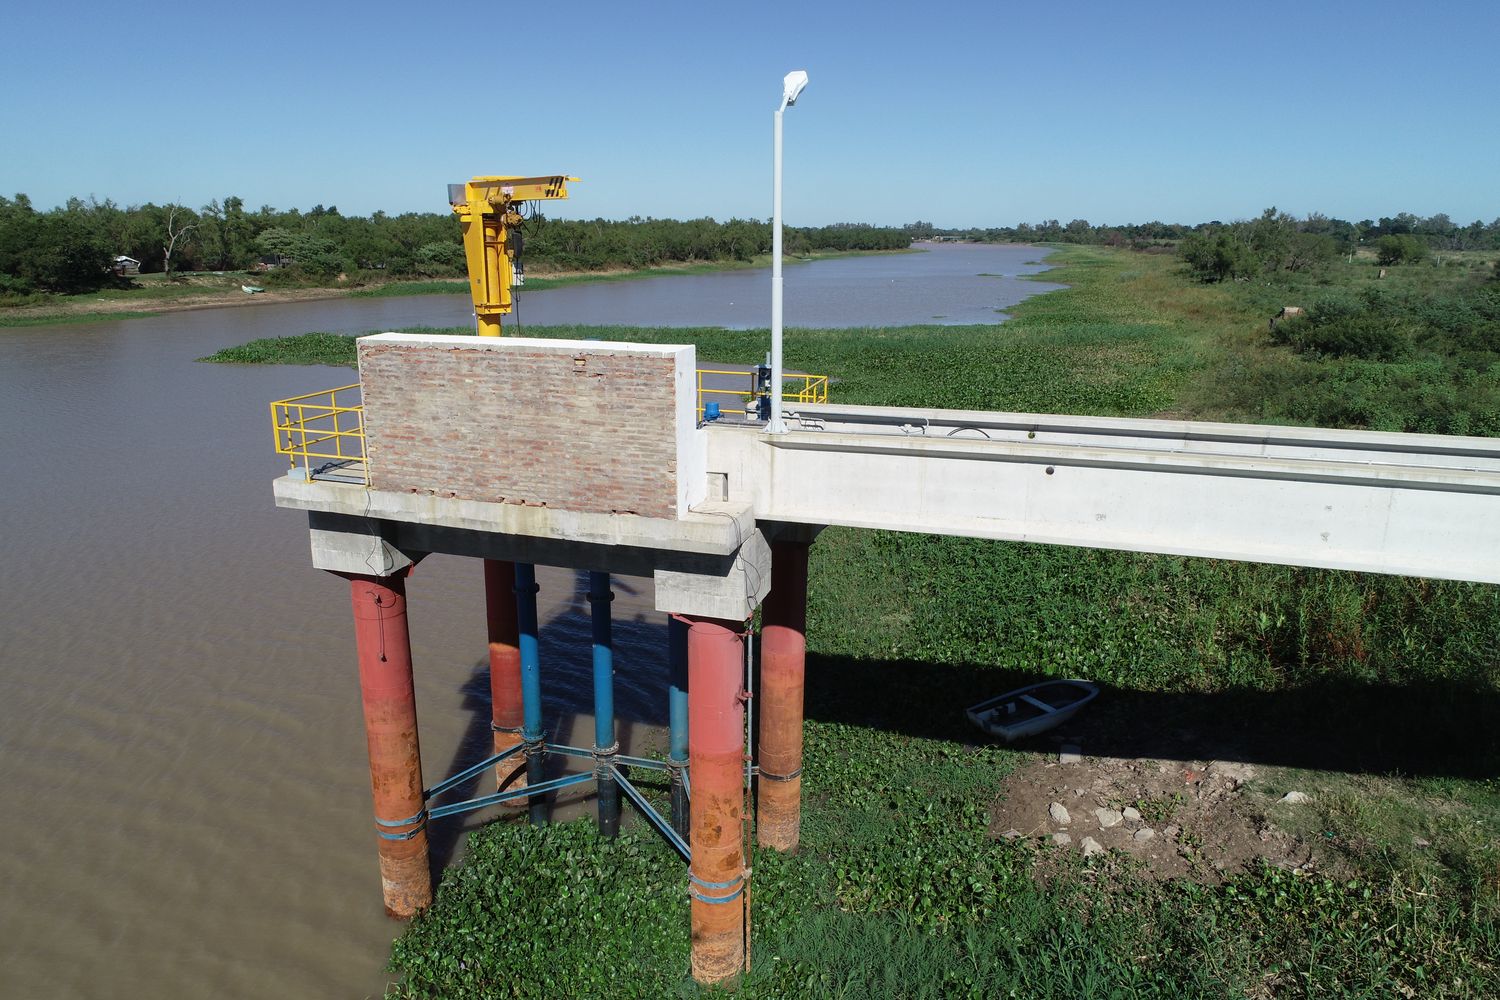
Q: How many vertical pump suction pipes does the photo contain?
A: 3